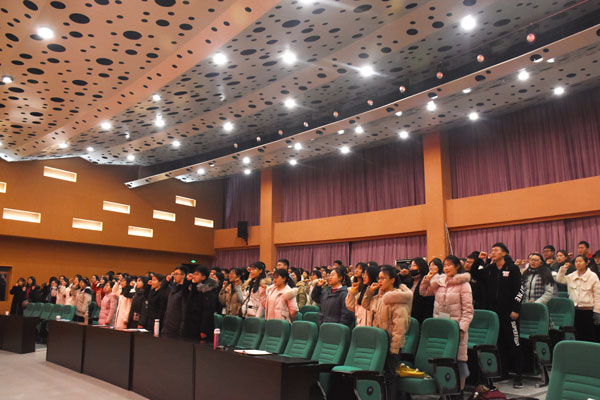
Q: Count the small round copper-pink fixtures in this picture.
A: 10